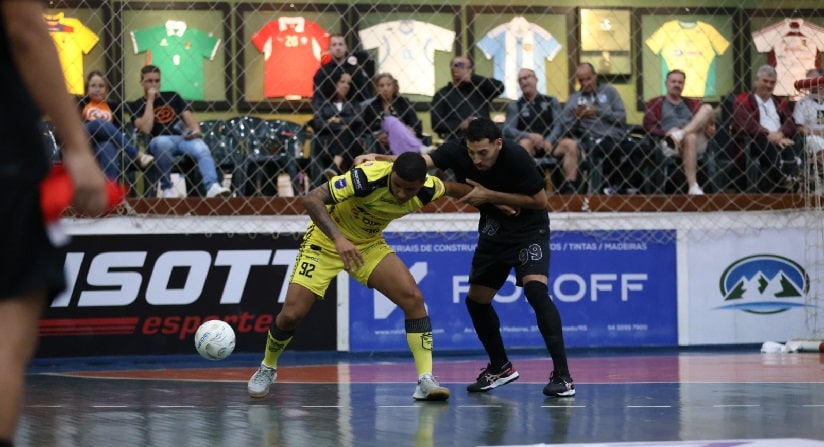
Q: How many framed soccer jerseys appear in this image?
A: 7